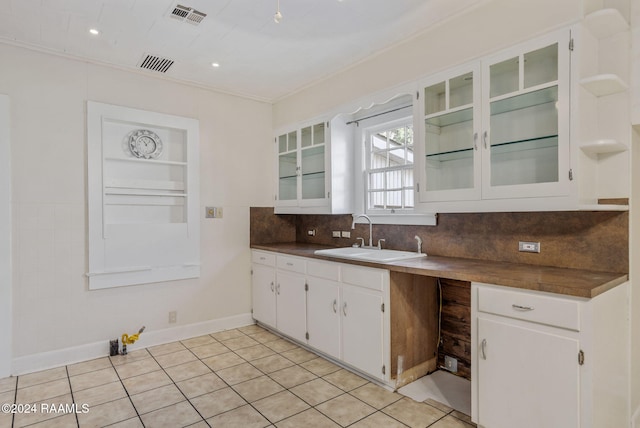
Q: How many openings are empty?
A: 1